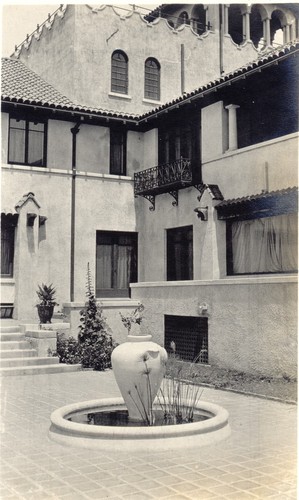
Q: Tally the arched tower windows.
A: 2